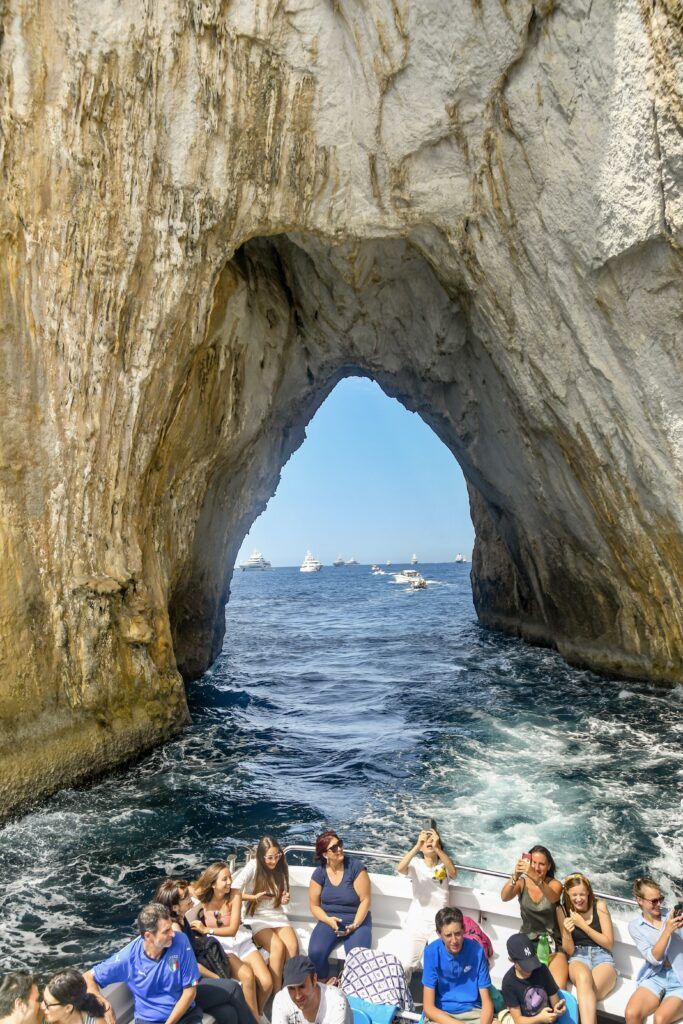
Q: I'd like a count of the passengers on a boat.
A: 14